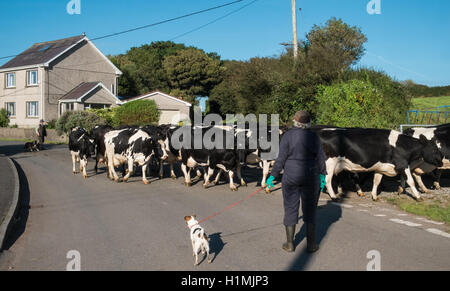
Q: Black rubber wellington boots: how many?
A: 2